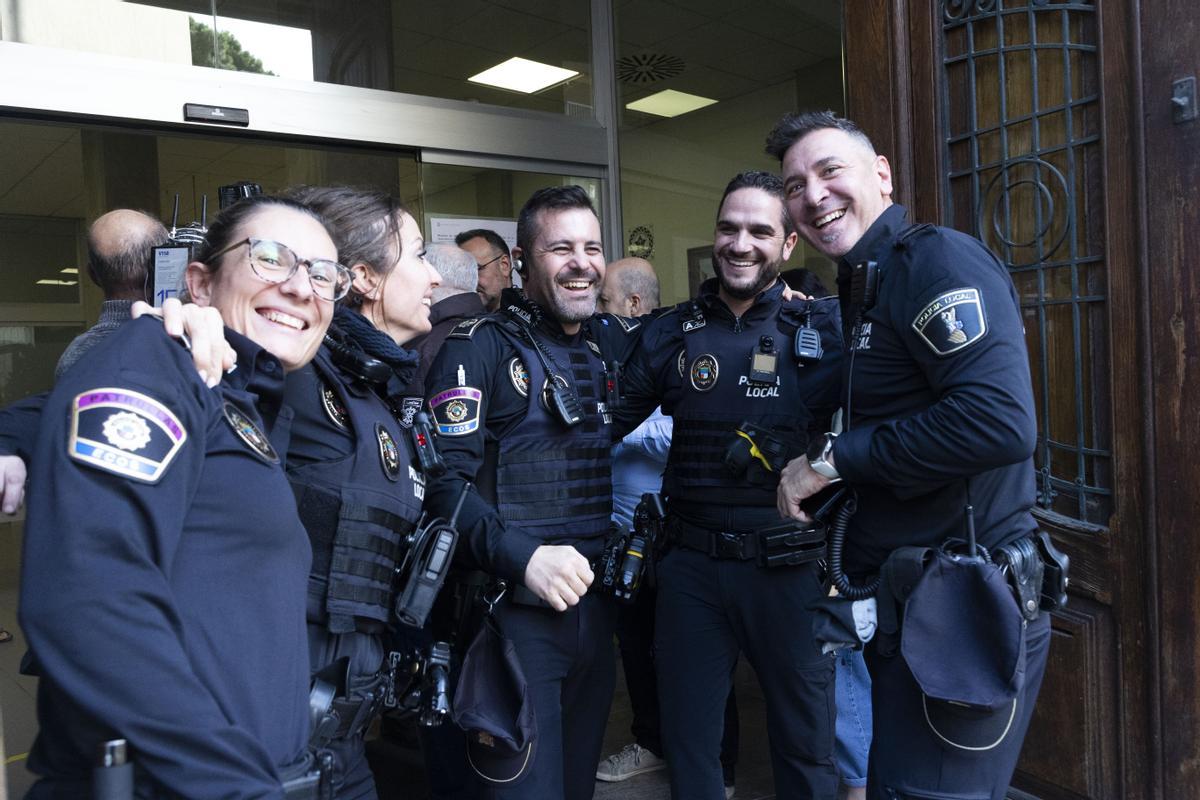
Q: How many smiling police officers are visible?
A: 5